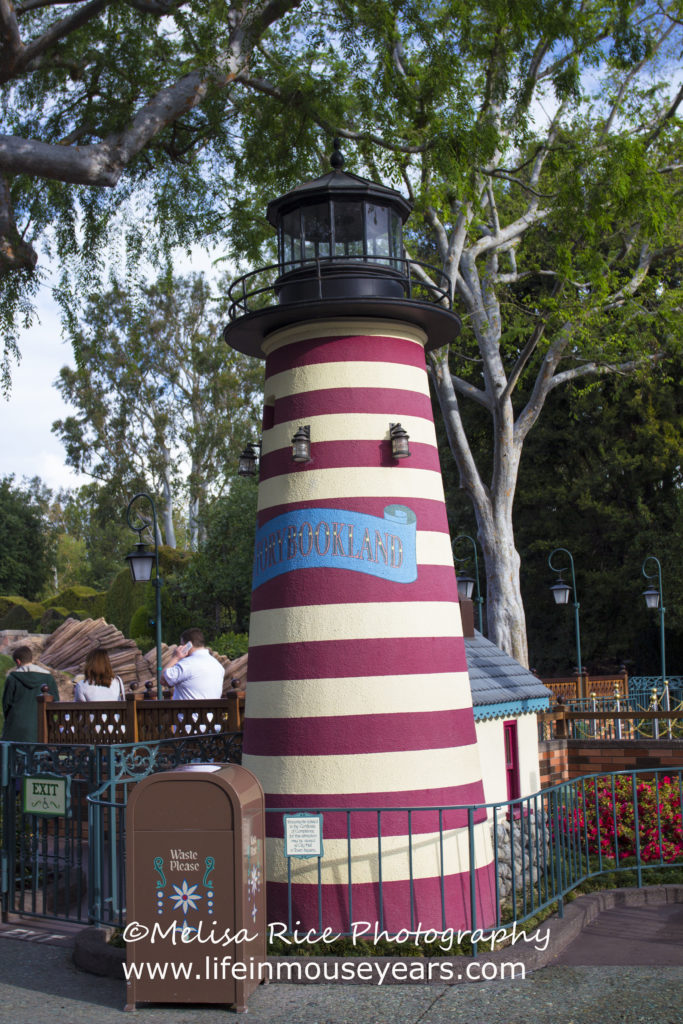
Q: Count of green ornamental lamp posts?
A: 4